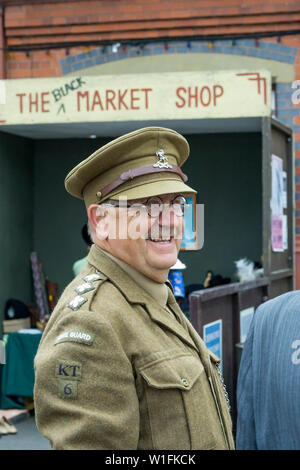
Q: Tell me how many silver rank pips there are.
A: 3